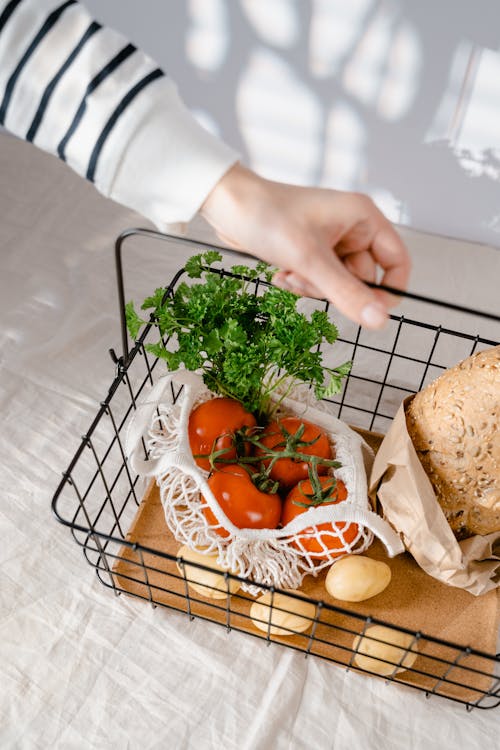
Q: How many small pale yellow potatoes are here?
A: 4